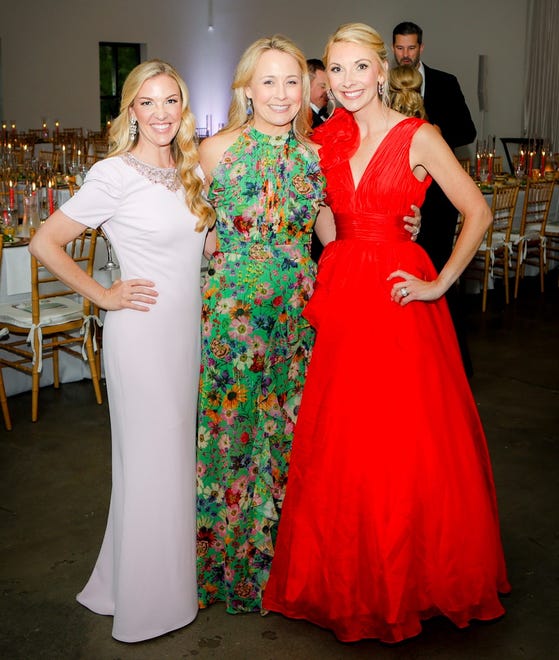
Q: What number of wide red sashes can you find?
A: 1